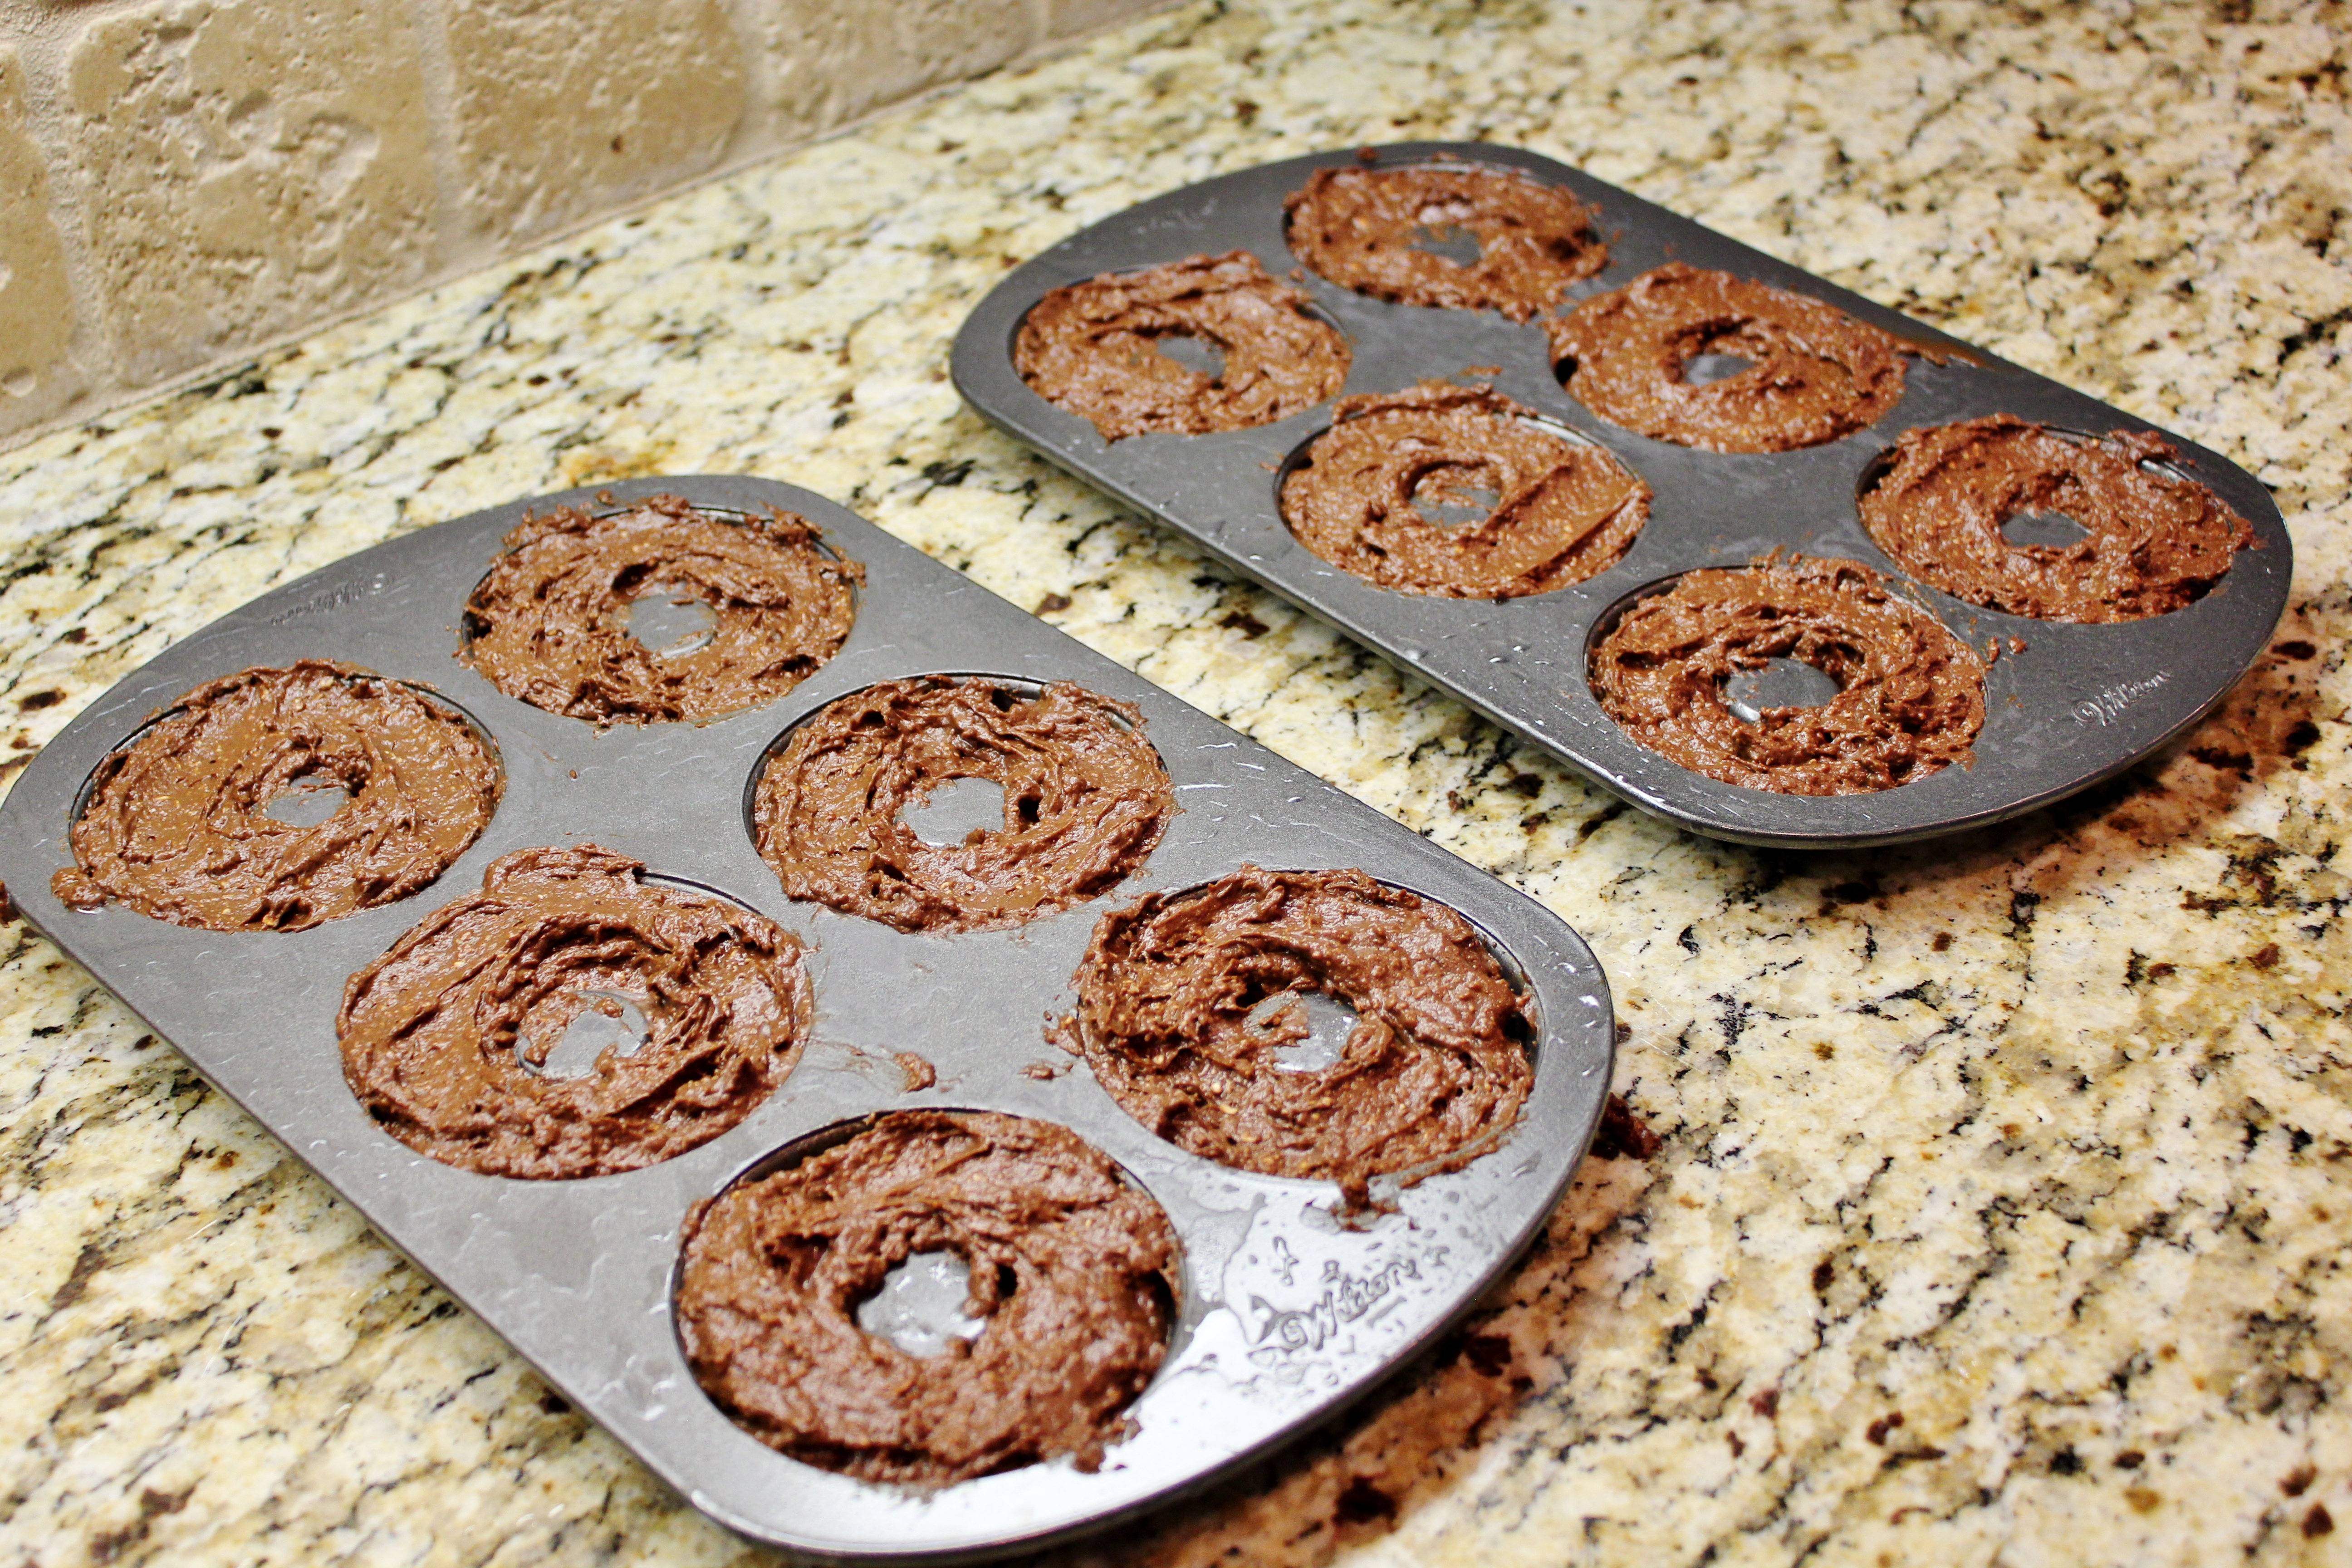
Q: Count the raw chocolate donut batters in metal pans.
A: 12